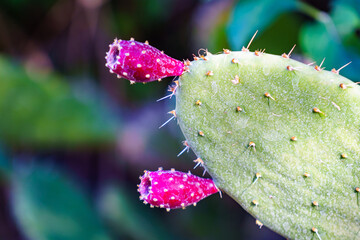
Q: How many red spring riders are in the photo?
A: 0